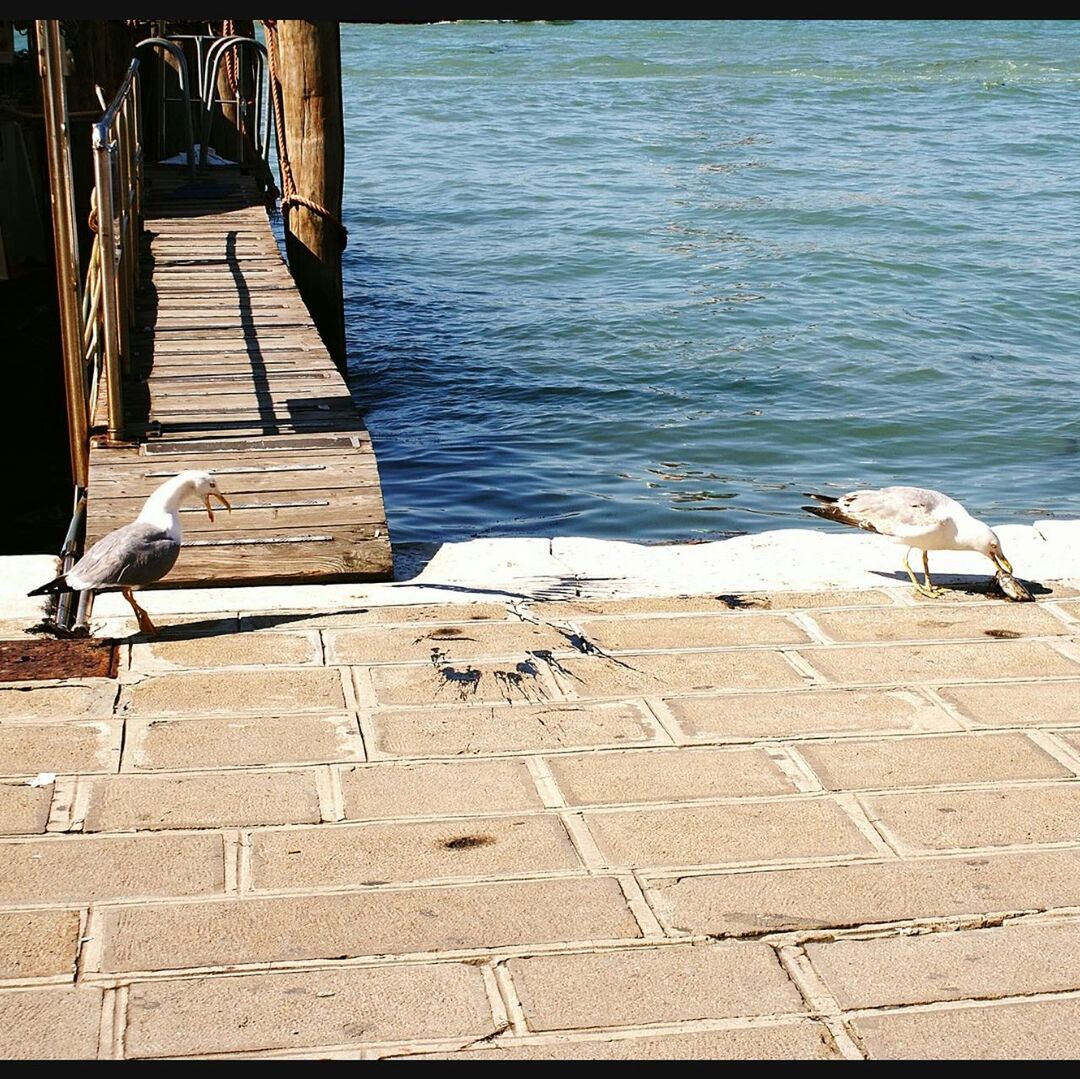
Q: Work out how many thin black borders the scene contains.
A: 2